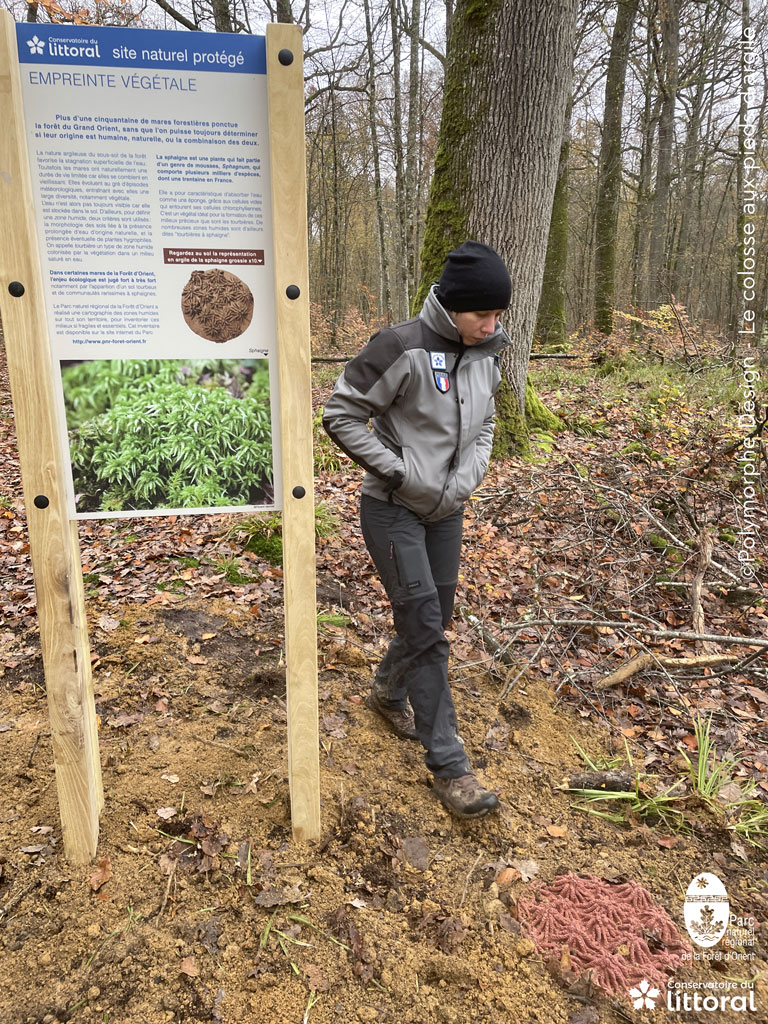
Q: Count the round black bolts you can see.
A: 5